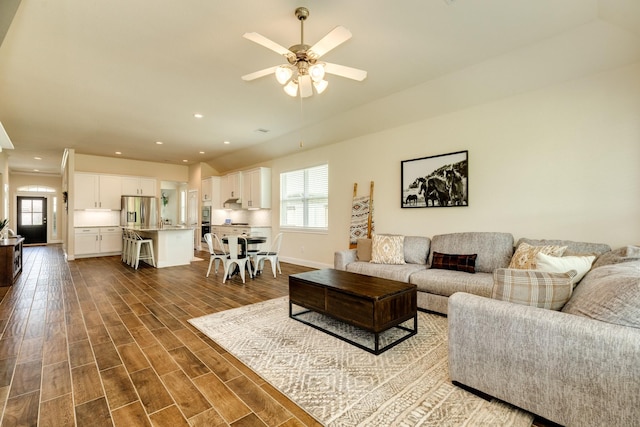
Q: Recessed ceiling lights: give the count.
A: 8